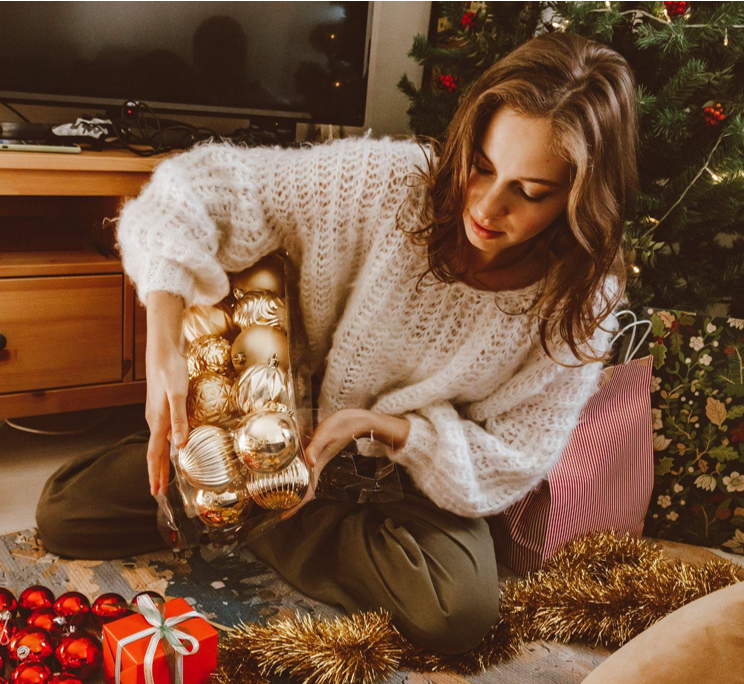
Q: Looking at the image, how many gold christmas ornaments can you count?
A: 11